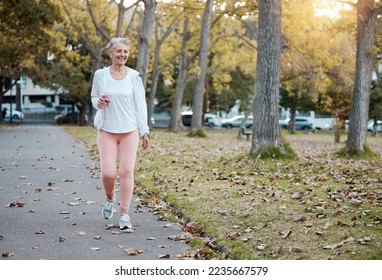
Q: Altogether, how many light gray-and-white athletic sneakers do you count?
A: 2